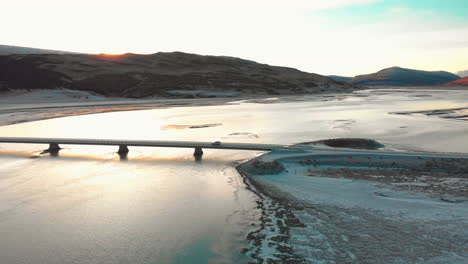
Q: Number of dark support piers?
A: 3